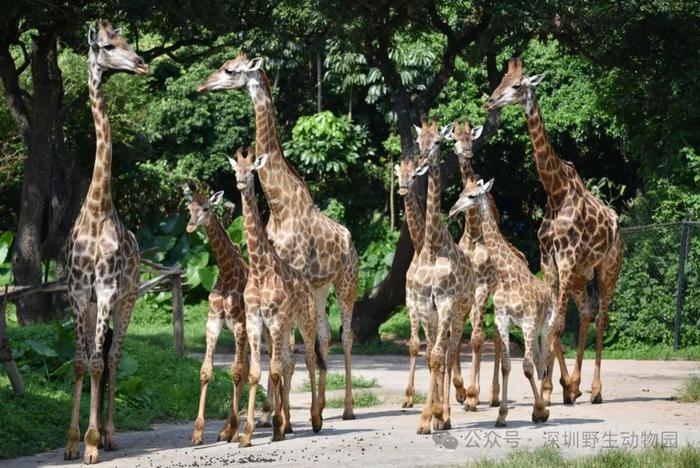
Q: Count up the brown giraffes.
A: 9